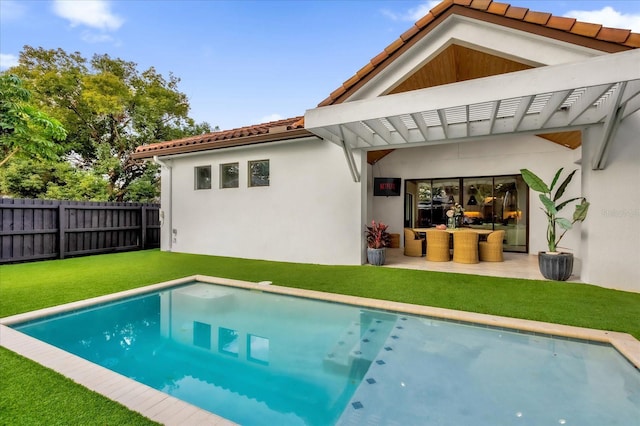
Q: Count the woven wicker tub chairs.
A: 4